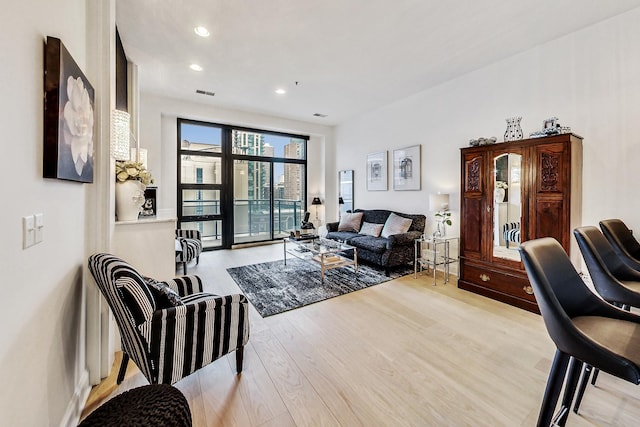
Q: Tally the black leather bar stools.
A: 3